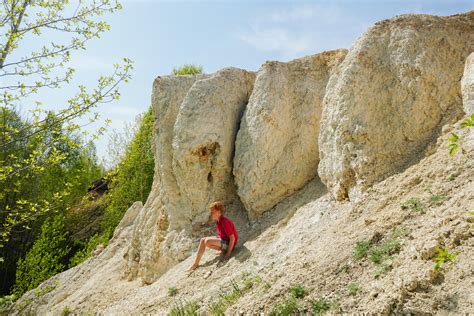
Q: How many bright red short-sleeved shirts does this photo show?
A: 1